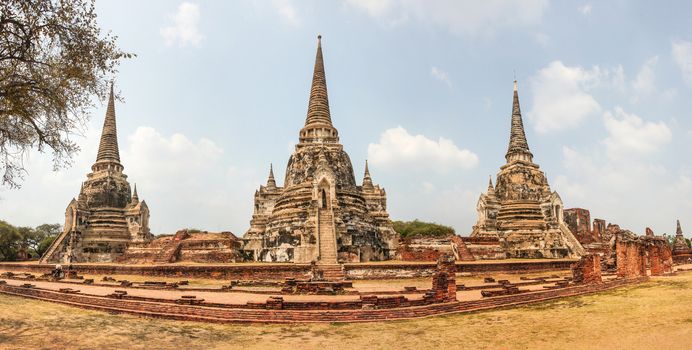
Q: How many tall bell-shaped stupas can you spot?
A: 3